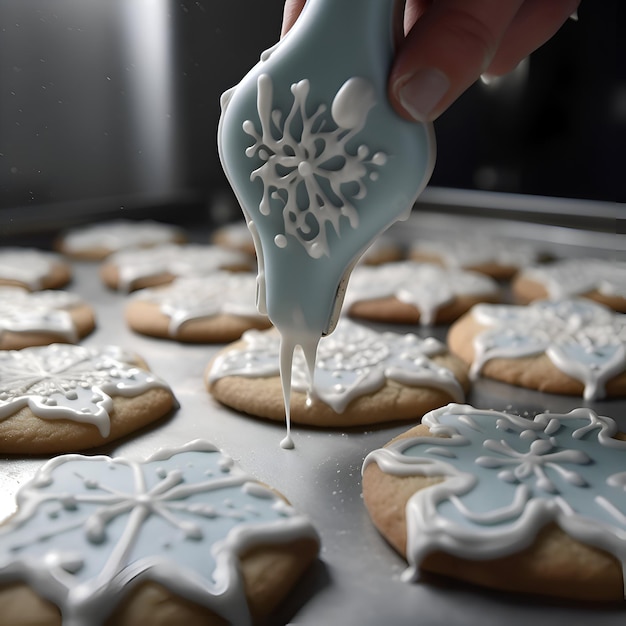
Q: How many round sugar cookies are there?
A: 15